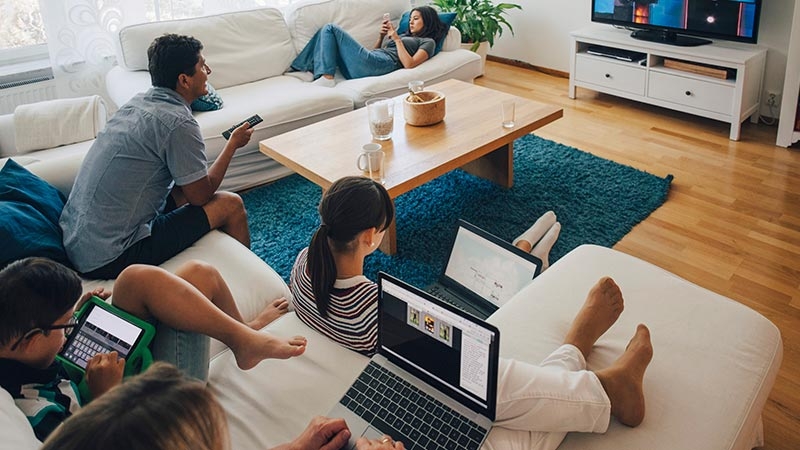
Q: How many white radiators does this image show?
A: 1